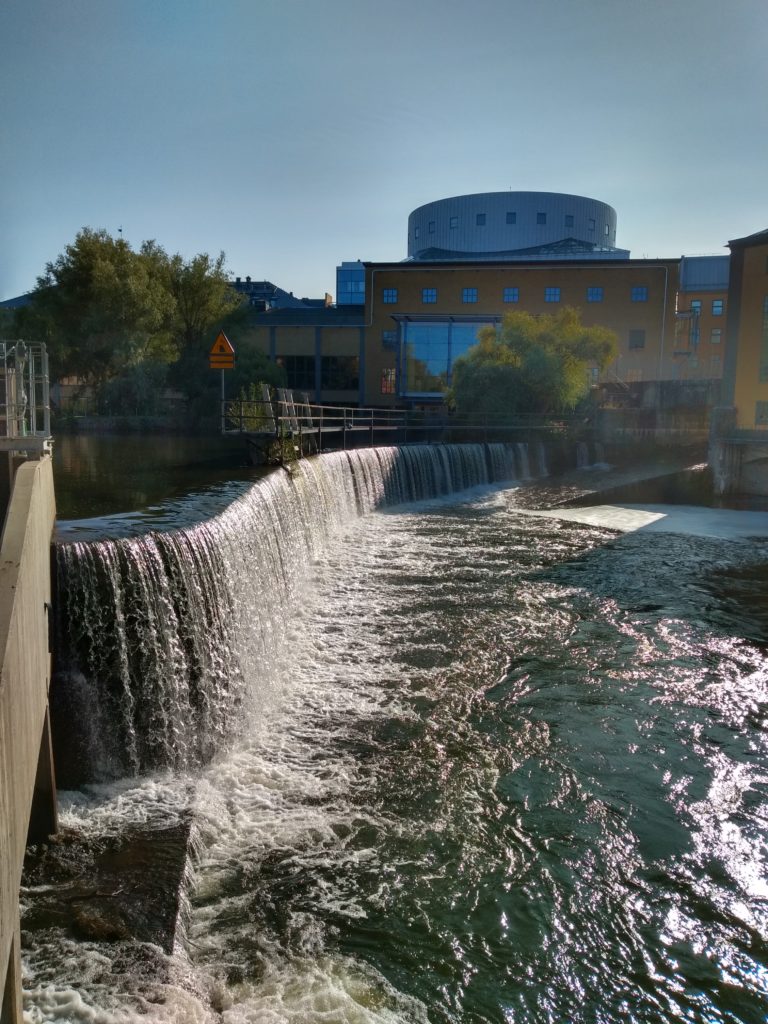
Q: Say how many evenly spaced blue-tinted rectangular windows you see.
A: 7